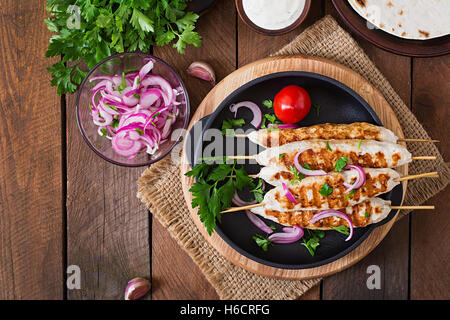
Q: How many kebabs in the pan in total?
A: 5